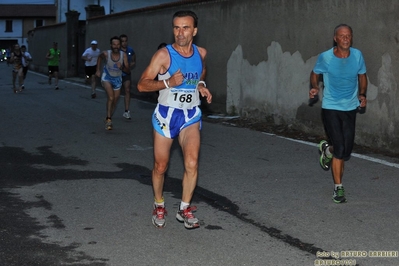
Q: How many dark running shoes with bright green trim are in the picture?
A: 2